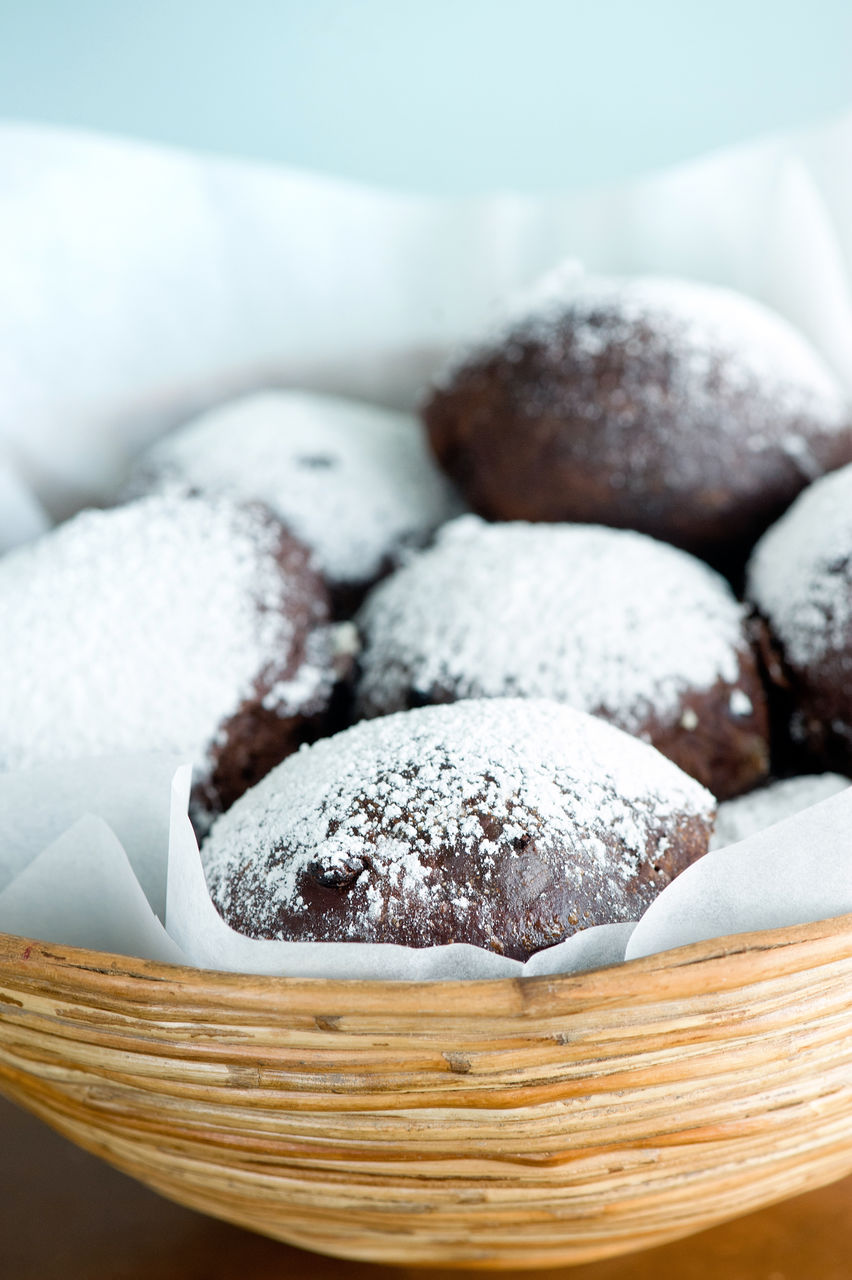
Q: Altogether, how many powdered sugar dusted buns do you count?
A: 7